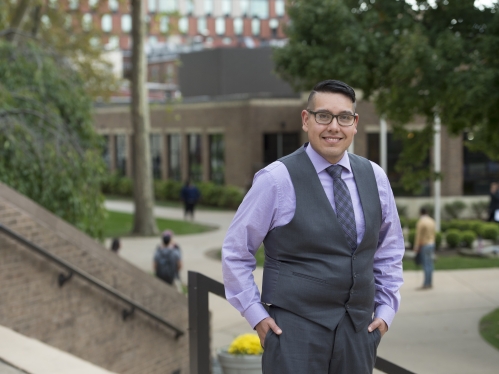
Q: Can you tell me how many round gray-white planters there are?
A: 1